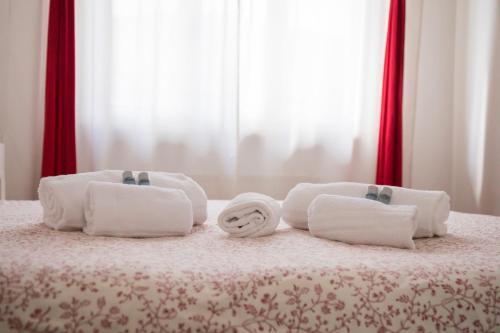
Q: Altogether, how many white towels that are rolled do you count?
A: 5